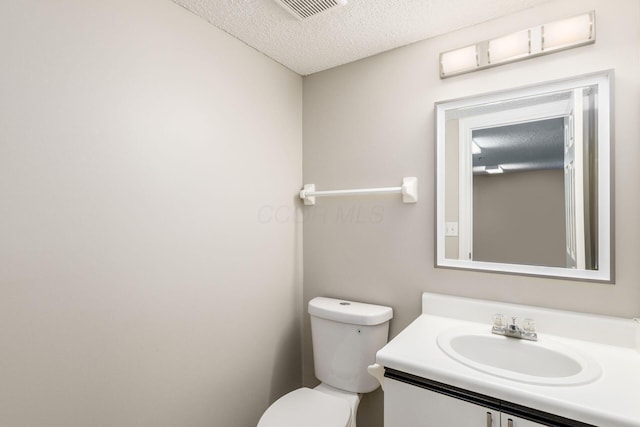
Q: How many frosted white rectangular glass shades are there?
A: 3